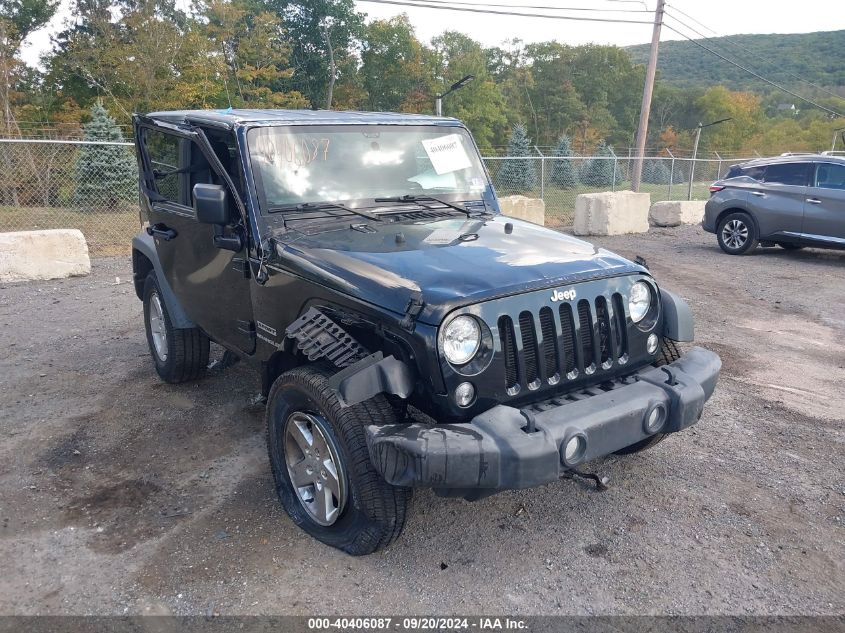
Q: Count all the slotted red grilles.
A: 0